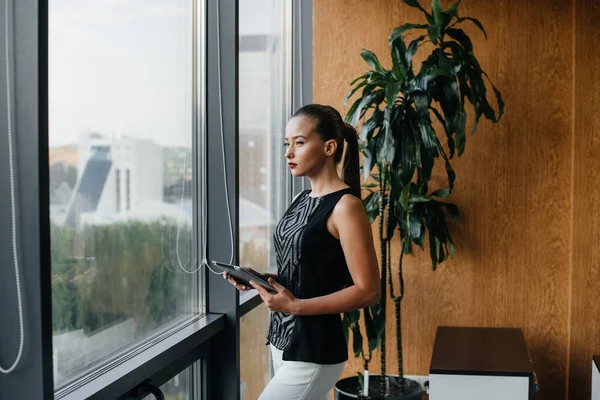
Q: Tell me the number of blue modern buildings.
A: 1